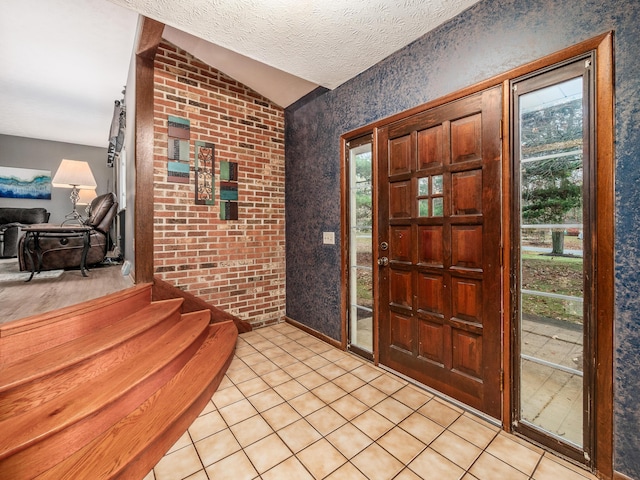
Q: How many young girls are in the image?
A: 0